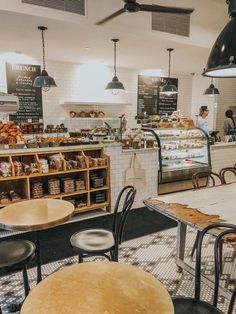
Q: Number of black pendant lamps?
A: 5